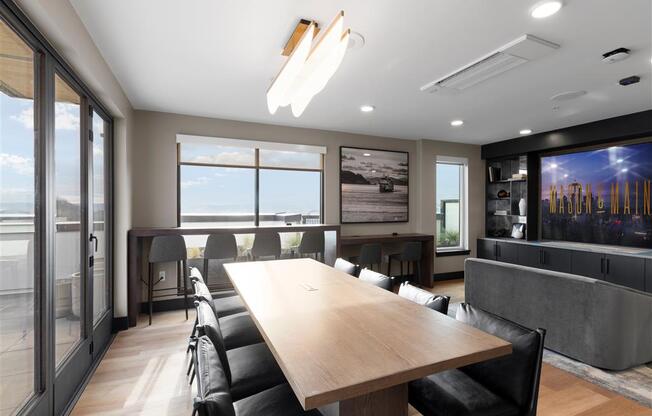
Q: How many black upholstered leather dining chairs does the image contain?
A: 8